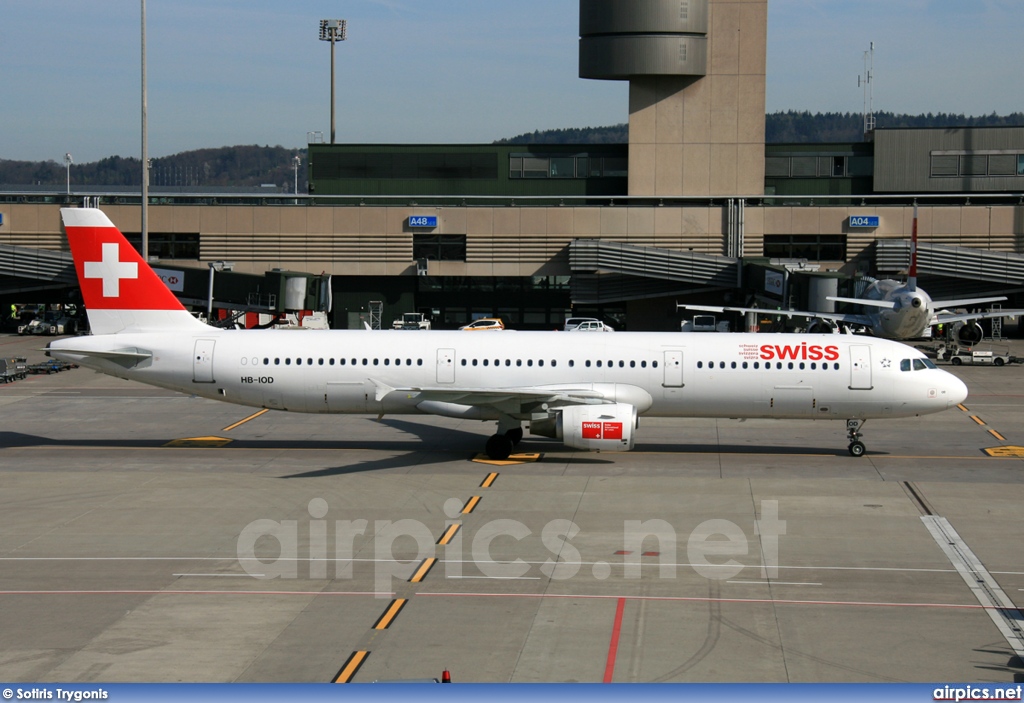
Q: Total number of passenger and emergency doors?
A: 4